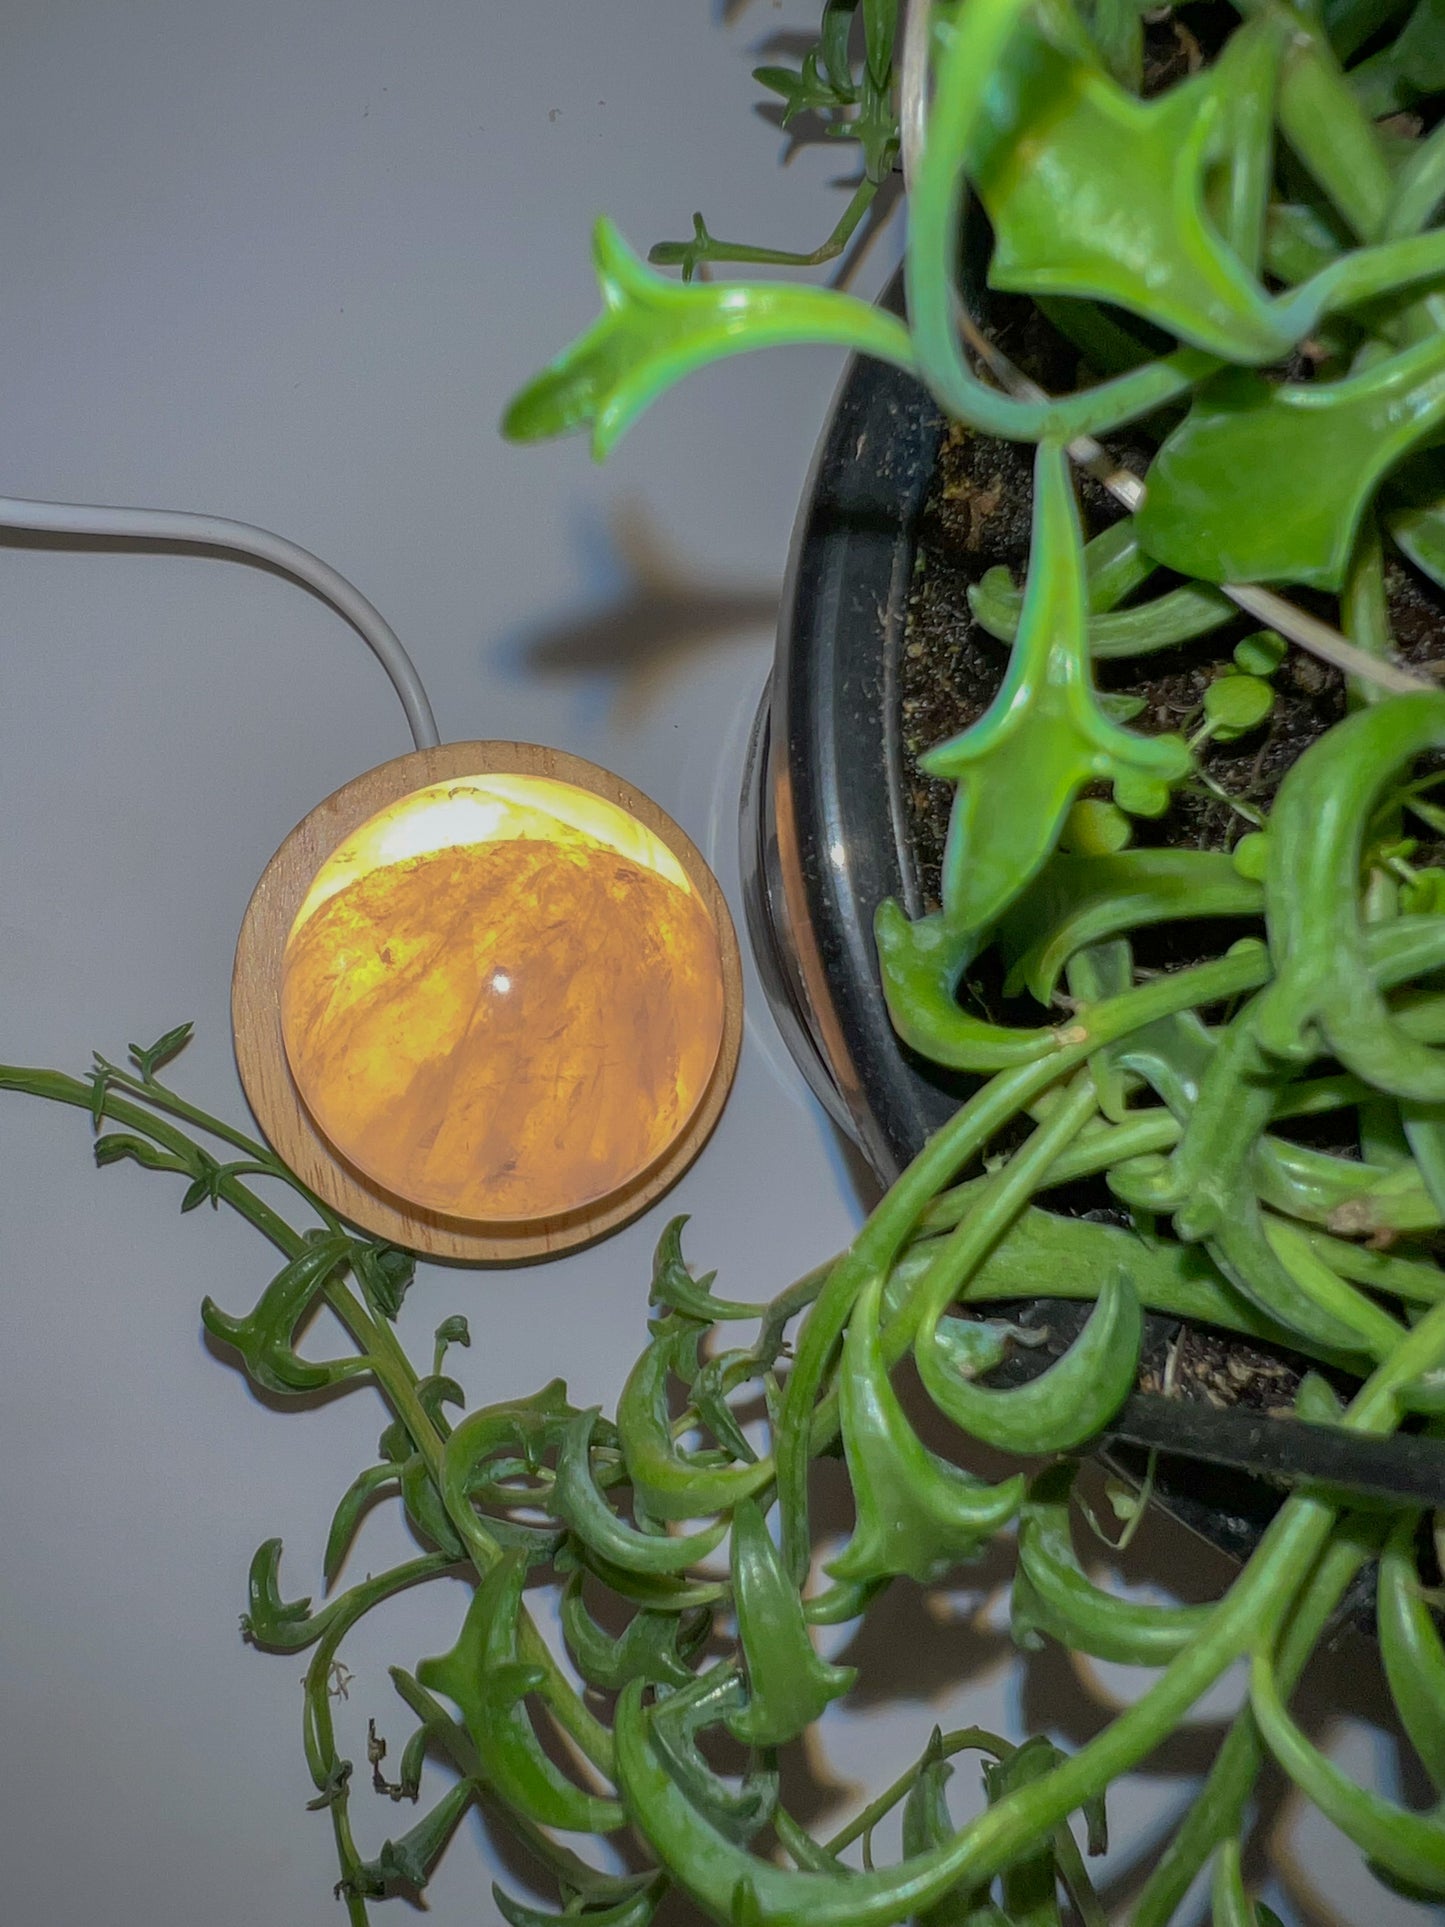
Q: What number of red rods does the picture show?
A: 0